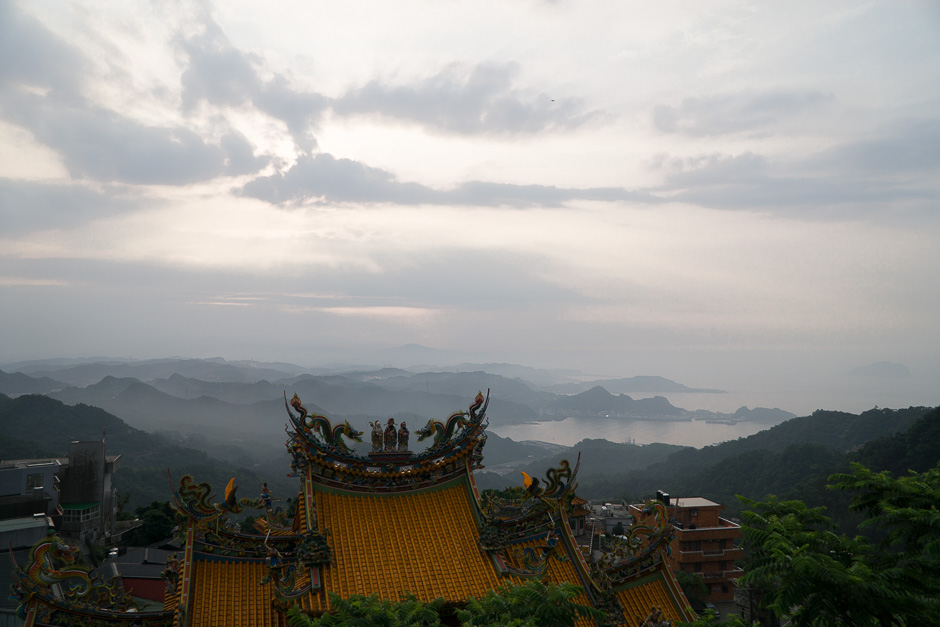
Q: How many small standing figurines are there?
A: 3